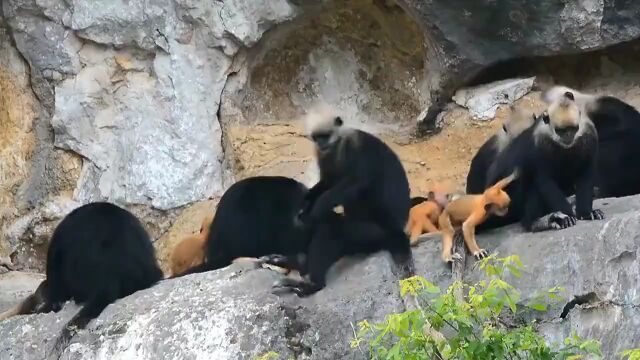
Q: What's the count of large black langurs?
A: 6